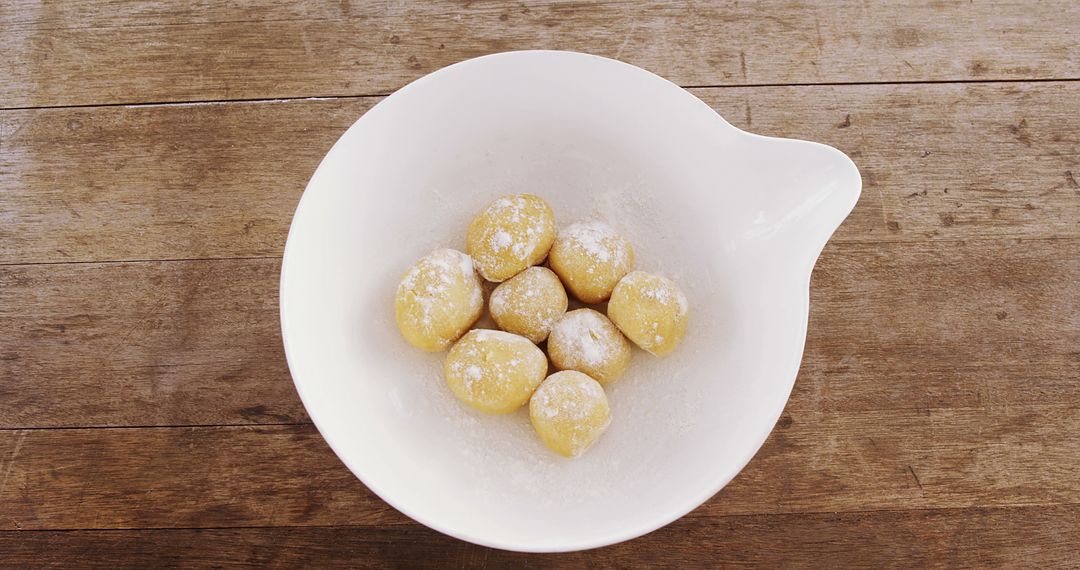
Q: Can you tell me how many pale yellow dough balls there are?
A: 8